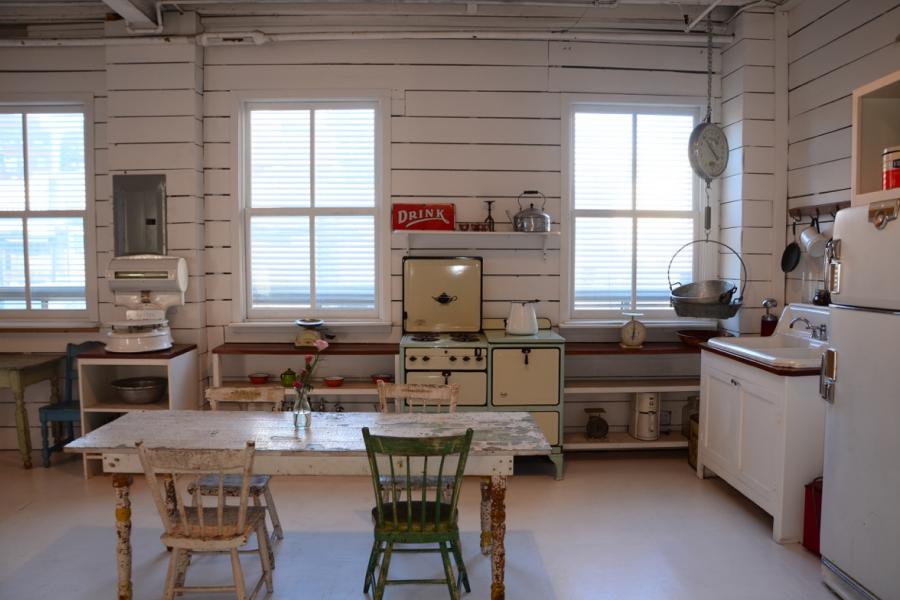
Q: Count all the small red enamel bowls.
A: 3